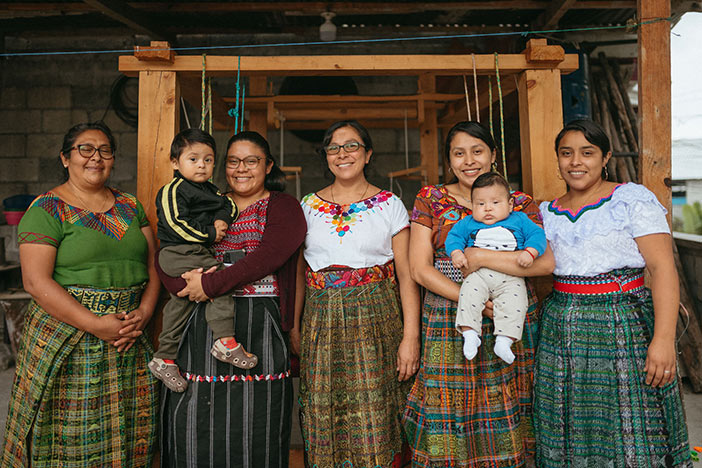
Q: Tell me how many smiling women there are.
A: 5